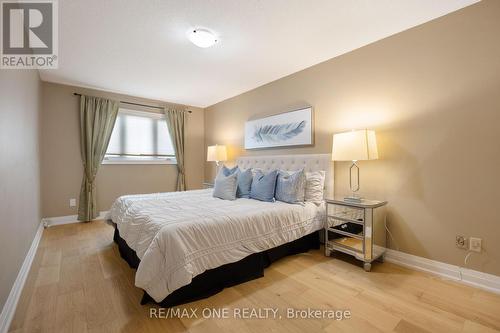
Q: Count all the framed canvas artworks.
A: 1